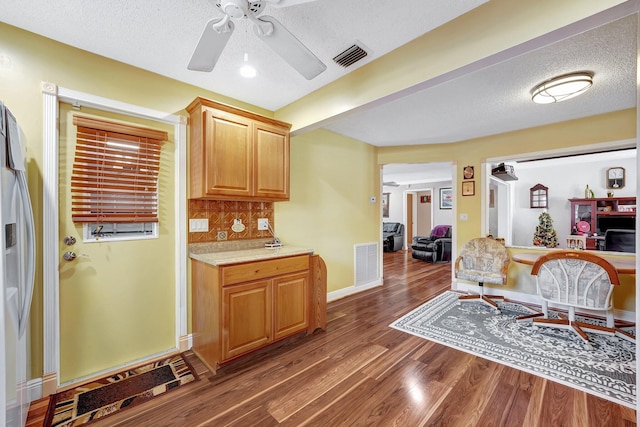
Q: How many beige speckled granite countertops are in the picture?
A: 1